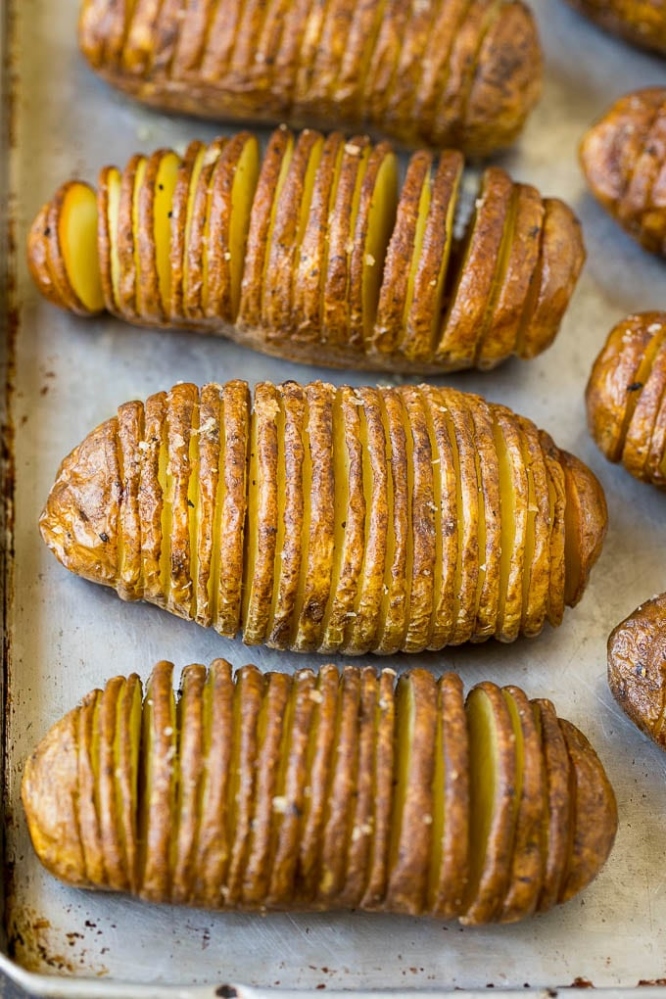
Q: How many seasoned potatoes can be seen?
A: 8